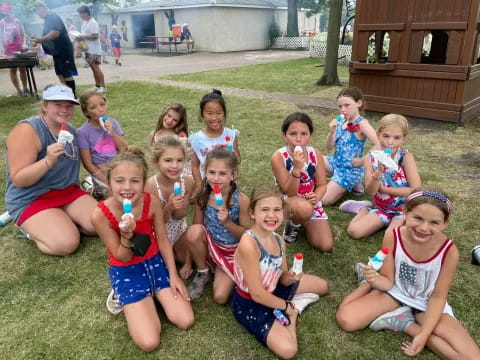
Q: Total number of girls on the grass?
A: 12